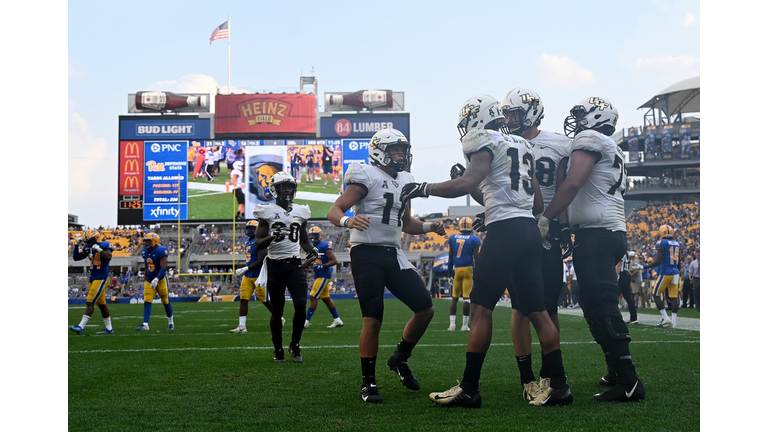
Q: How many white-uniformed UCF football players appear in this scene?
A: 5